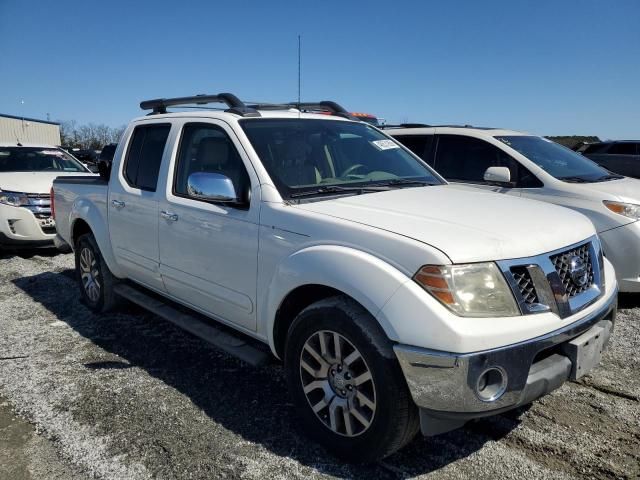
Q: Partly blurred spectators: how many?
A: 0